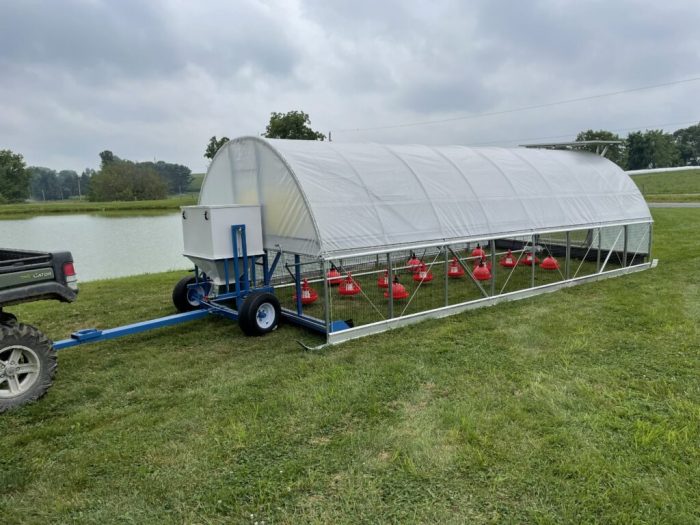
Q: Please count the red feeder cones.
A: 14